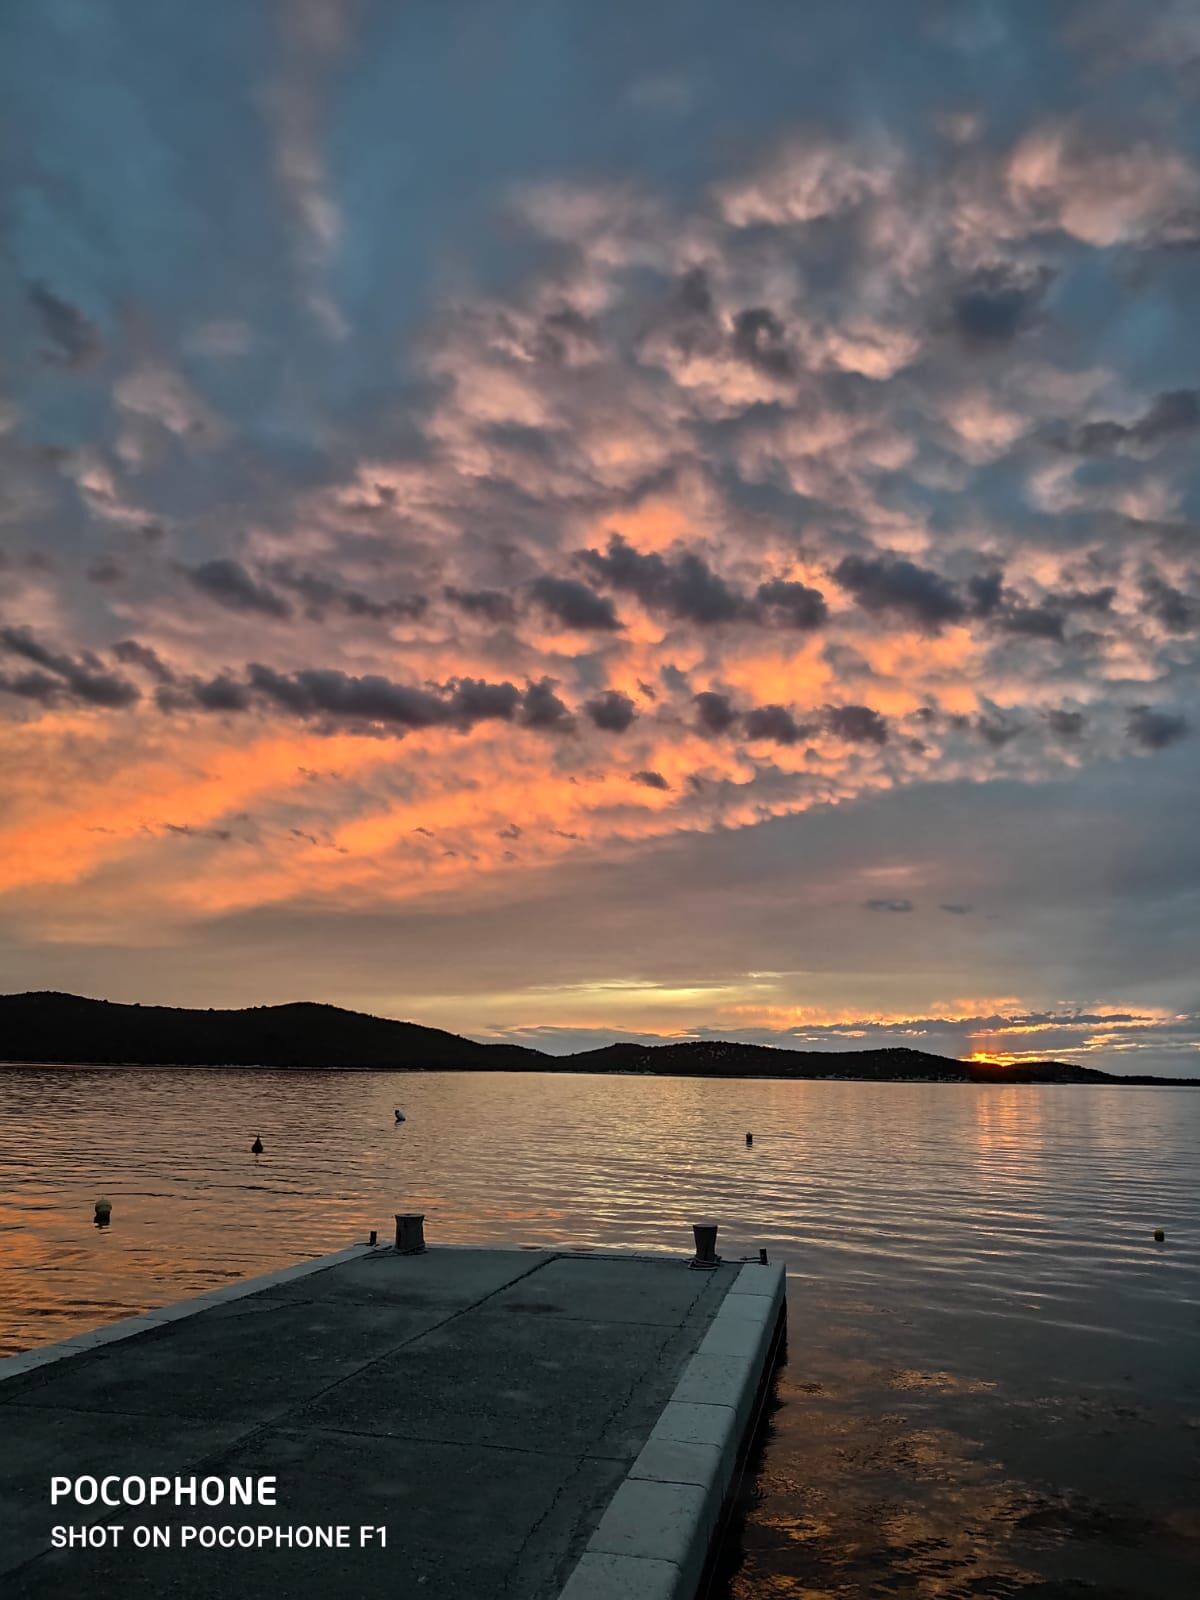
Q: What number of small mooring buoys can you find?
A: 5